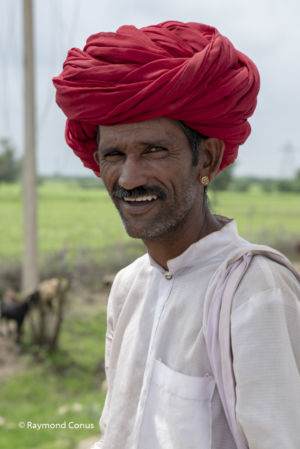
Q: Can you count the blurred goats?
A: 2